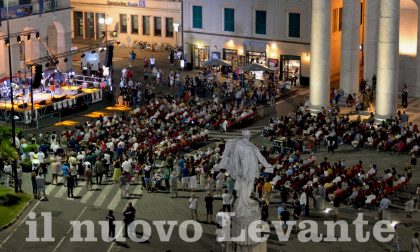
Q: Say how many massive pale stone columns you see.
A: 4